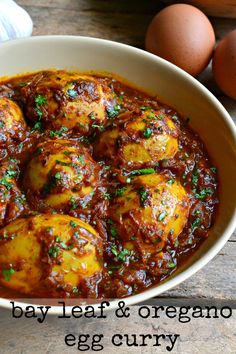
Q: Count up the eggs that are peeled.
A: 7